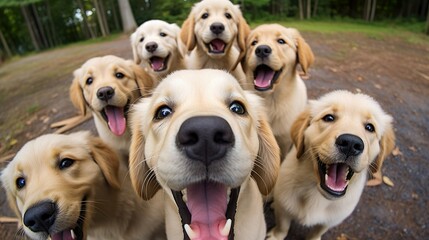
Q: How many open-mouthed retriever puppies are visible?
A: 7